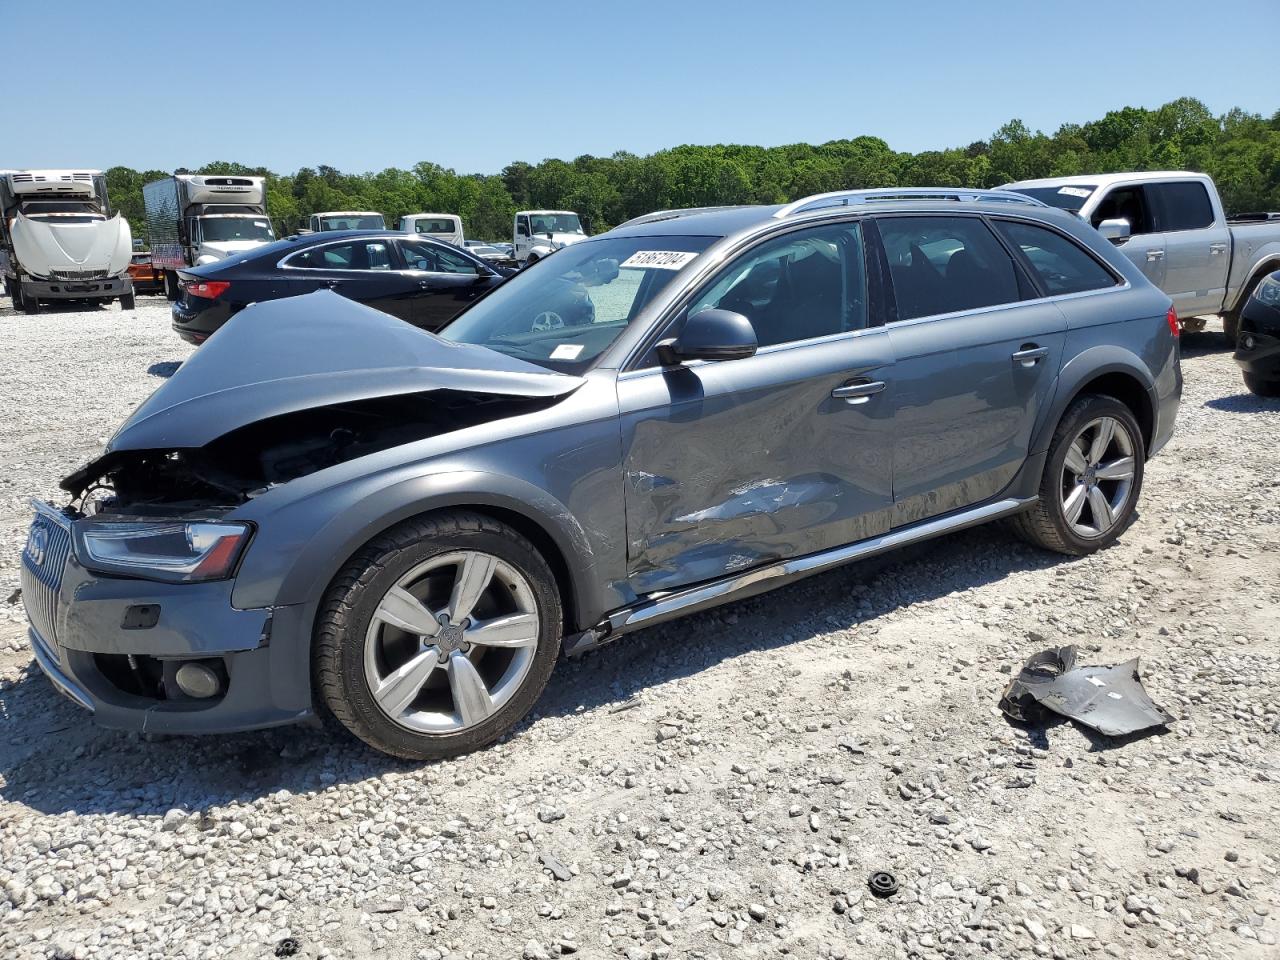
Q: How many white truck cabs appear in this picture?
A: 5